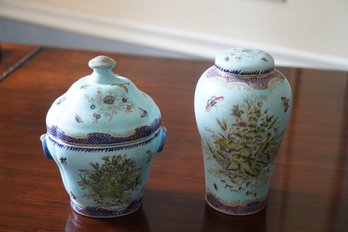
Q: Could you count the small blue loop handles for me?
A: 2